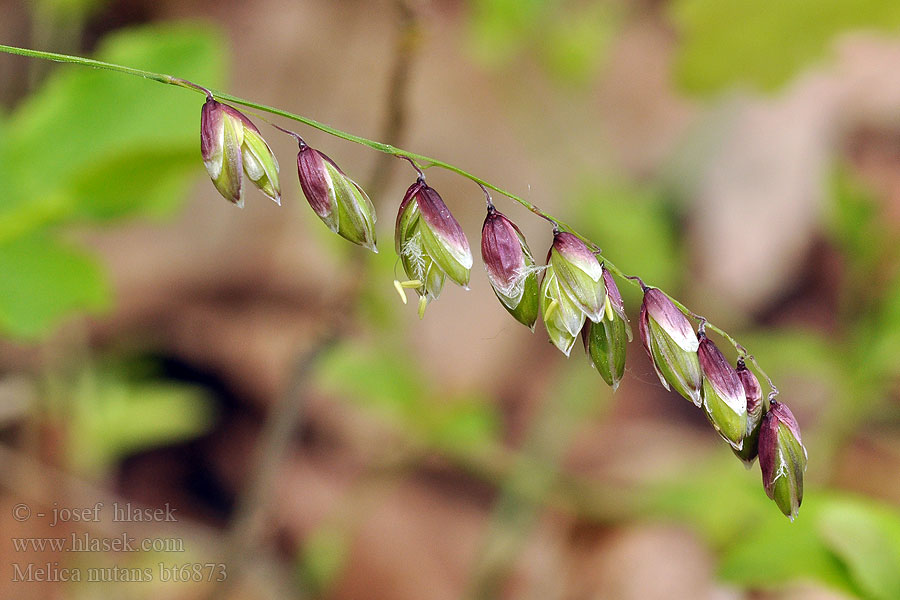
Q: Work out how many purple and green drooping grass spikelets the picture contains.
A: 10